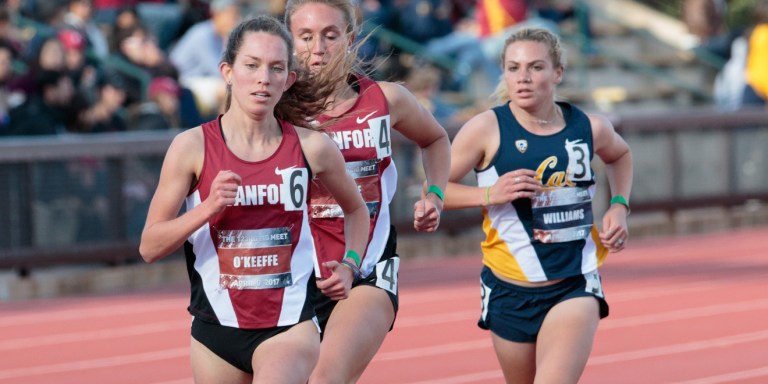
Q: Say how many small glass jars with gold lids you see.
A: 0